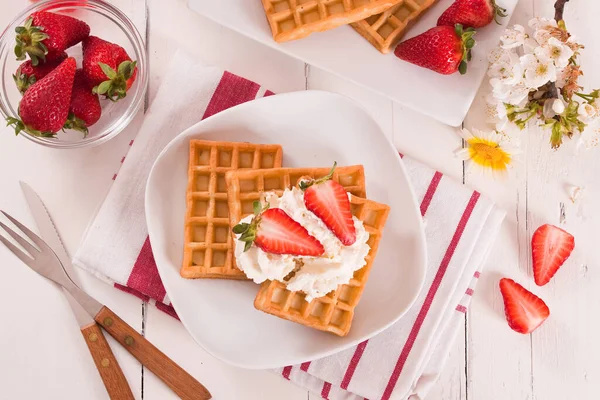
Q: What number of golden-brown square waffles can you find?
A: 5